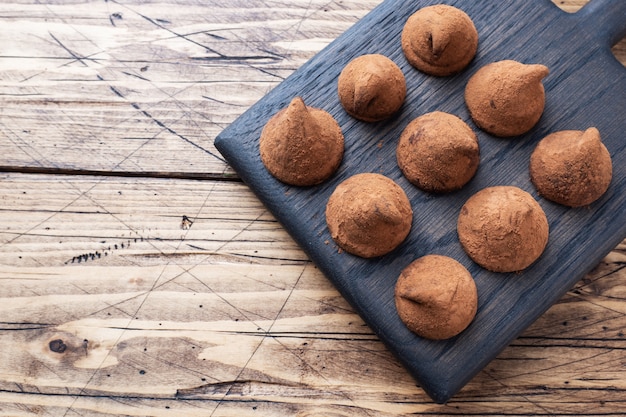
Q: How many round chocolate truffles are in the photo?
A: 9